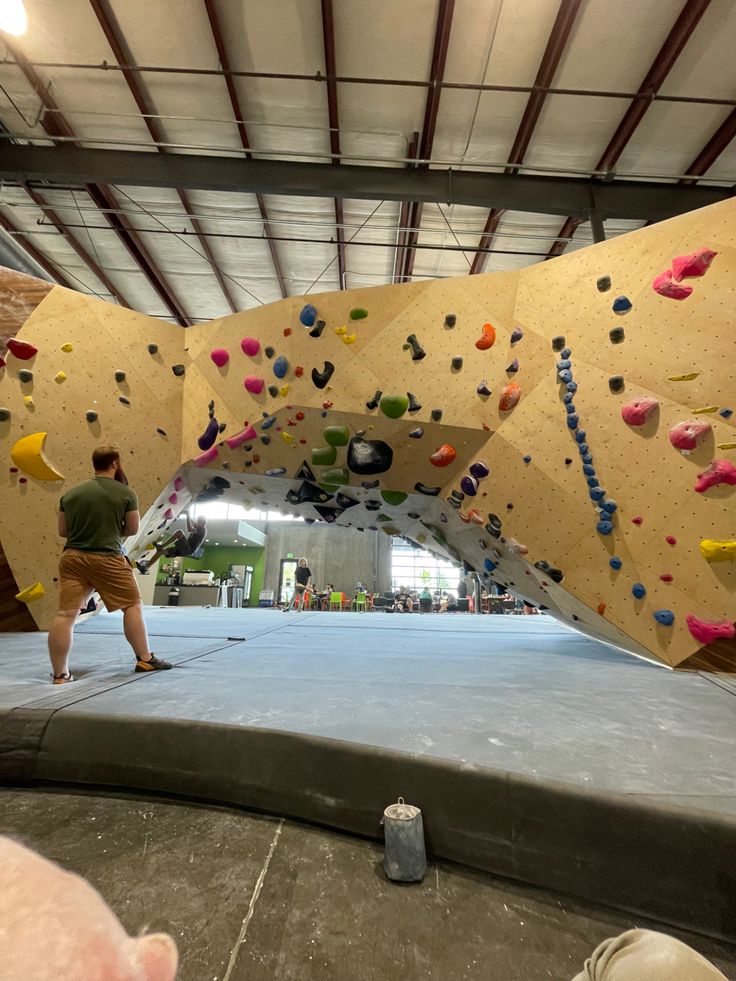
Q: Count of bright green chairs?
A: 2